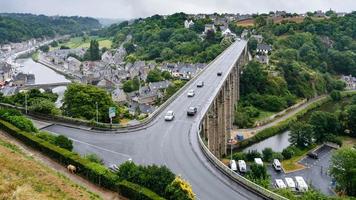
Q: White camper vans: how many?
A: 7